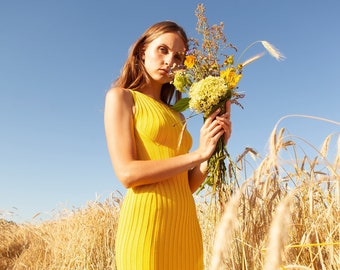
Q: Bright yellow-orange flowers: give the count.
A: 2